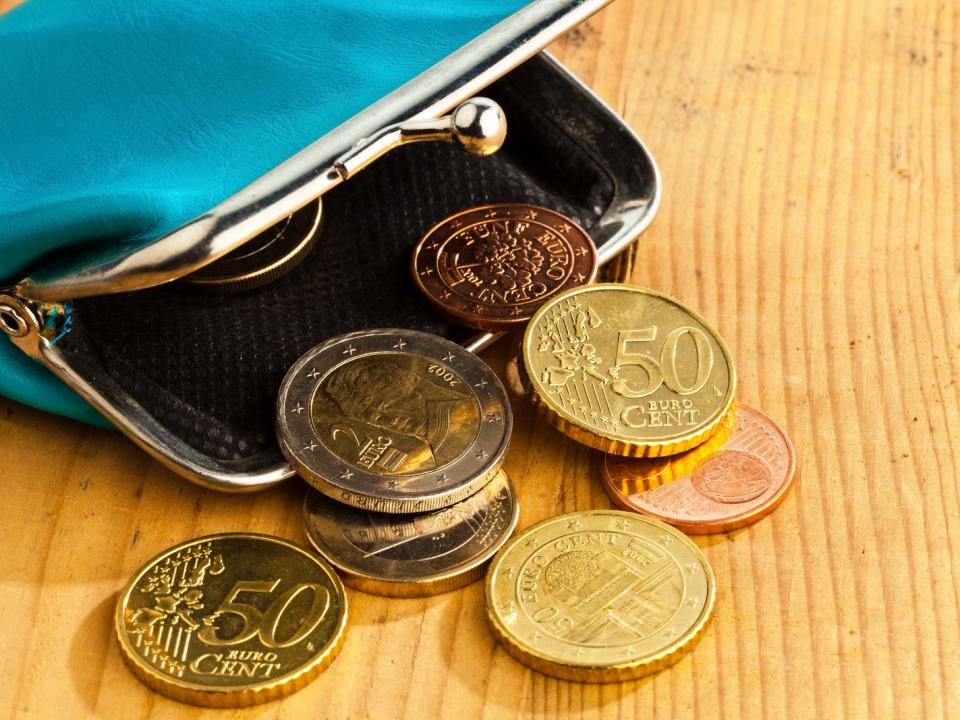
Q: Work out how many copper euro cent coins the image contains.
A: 2